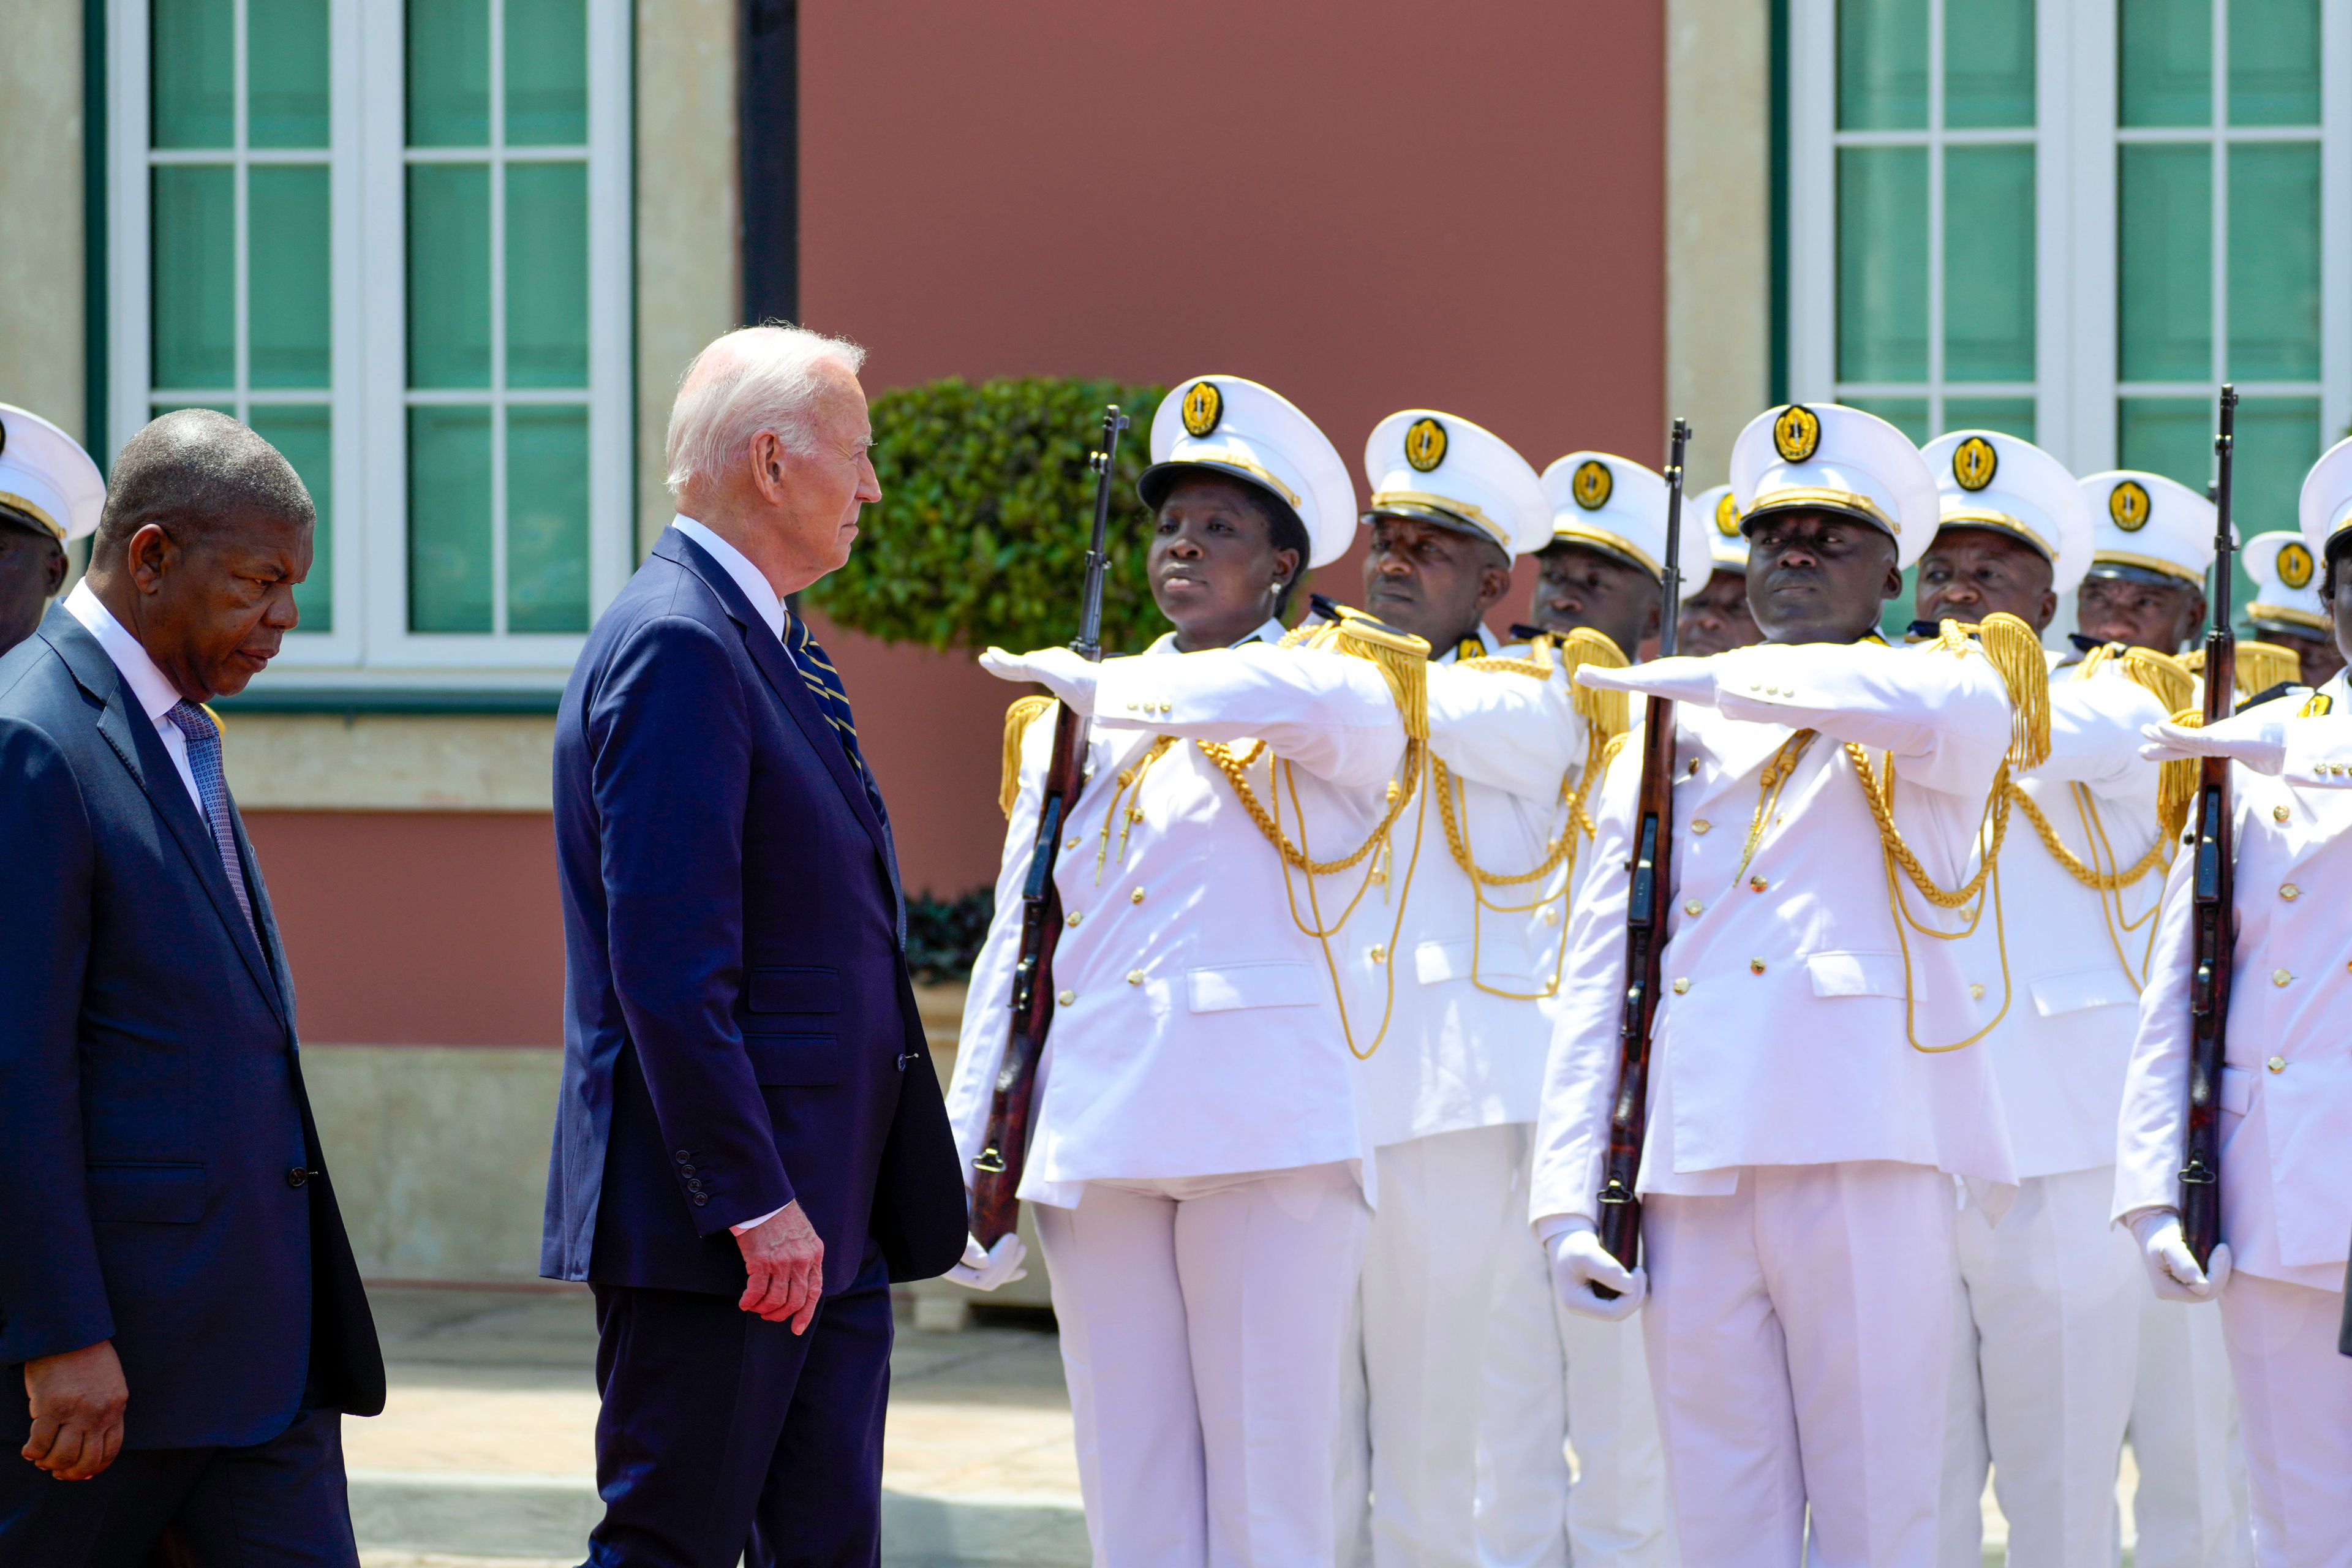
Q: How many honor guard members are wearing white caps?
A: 10